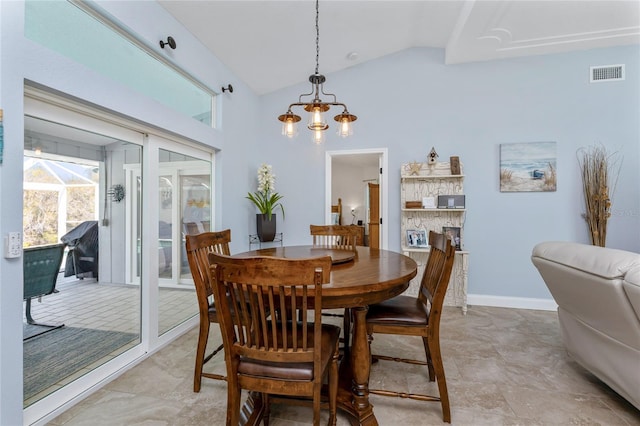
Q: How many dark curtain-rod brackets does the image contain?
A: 2